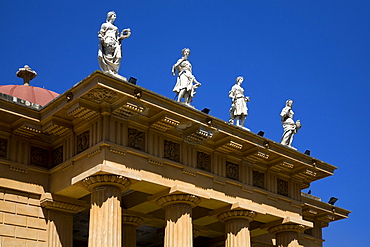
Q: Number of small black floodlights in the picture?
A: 5